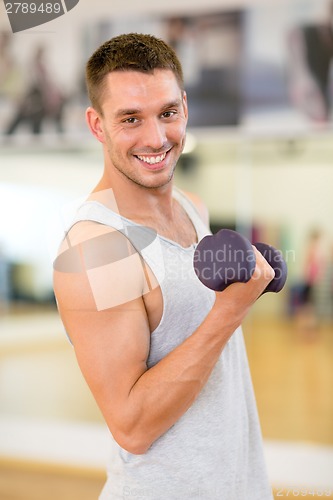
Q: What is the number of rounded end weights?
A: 2